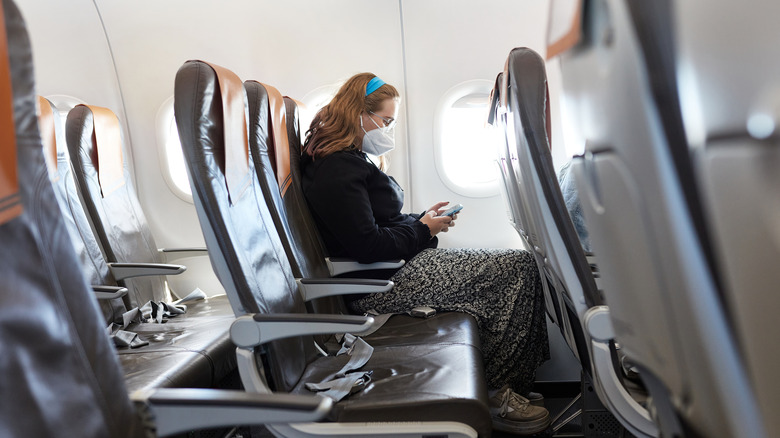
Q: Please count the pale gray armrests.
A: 7